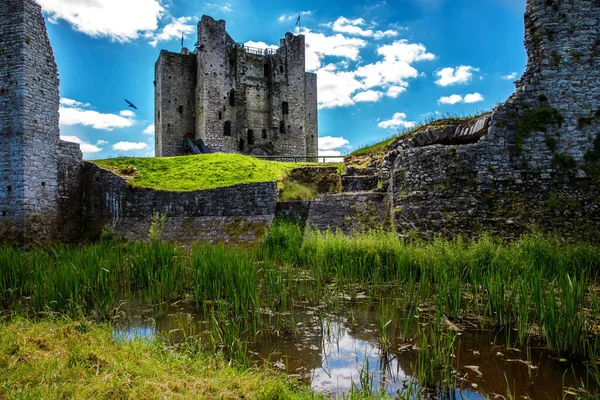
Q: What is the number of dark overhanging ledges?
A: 1